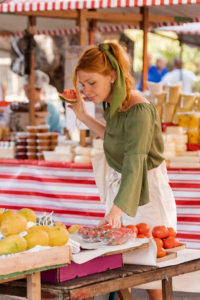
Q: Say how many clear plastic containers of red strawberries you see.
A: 2